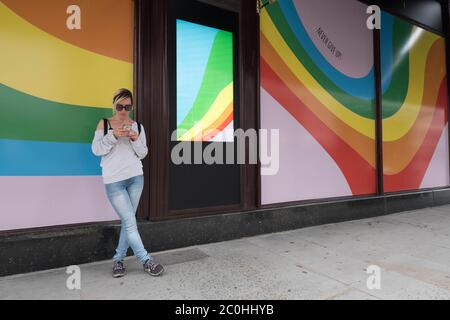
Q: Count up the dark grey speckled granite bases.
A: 1